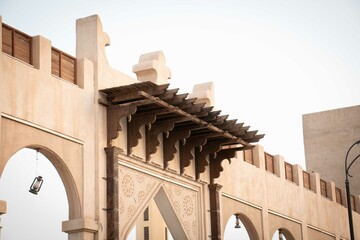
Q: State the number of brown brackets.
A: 7